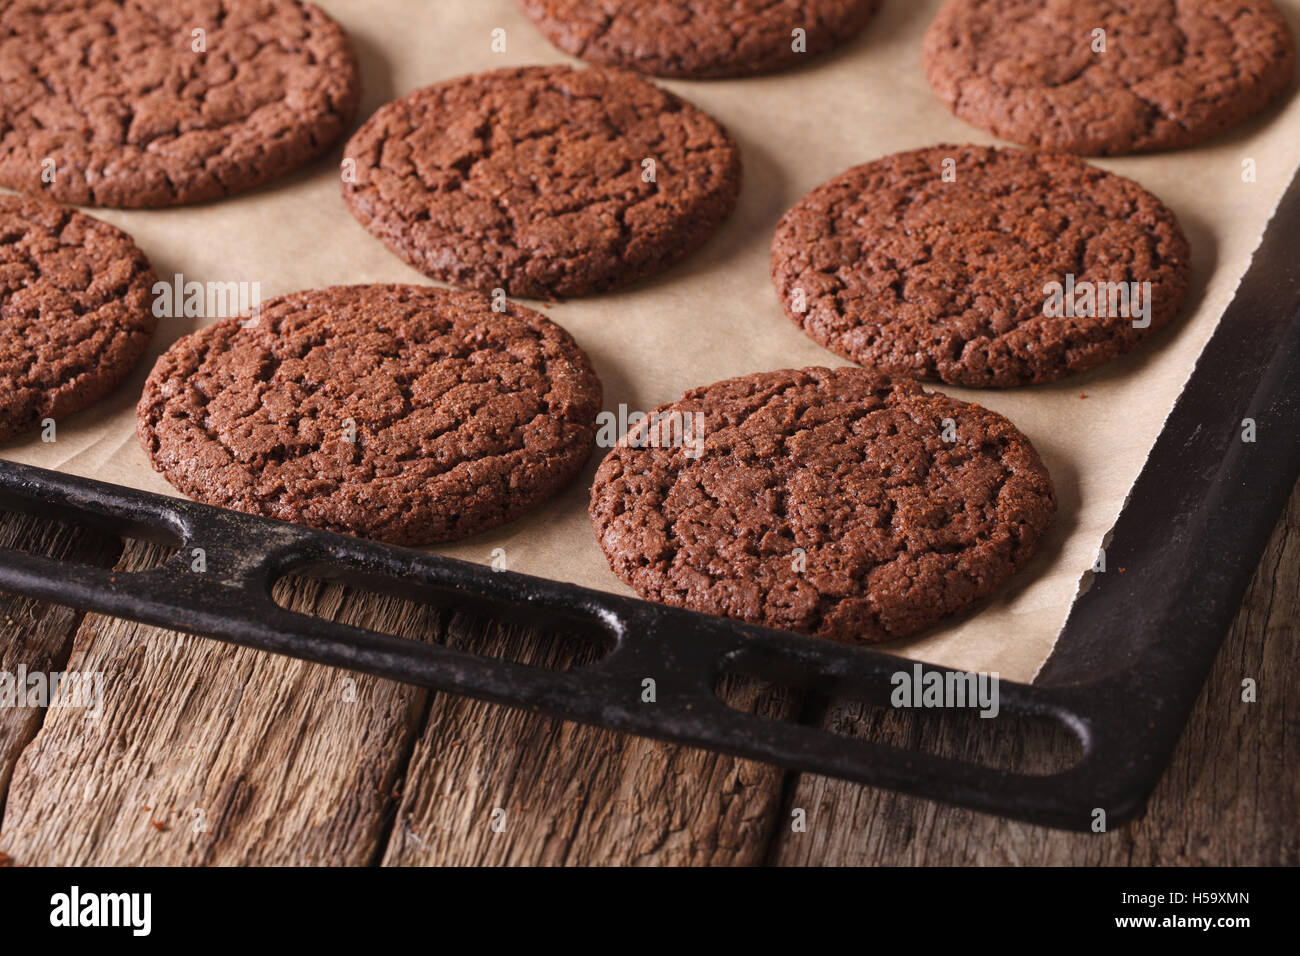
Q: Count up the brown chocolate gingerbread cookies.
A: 8